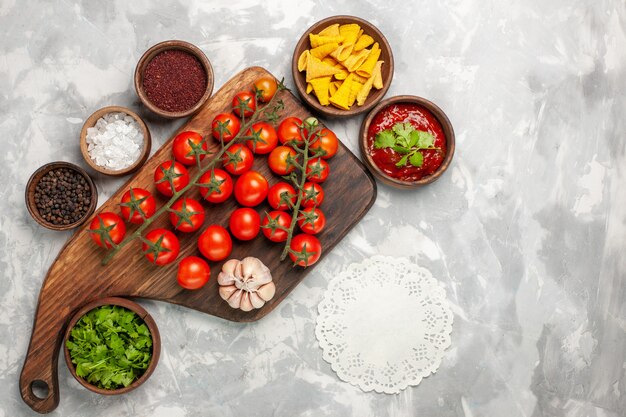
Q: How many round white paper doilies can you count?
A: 1